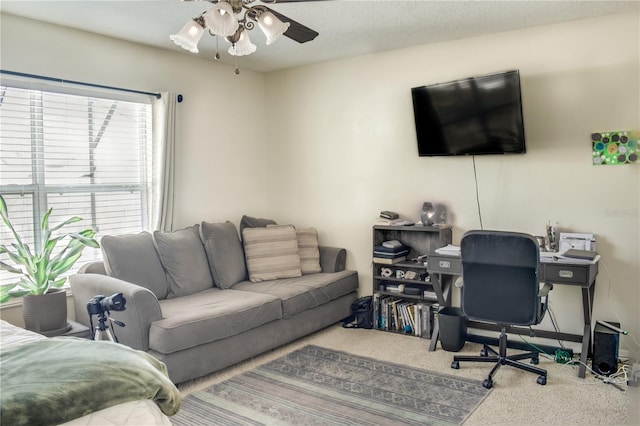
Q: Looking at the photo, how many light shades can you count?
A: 4